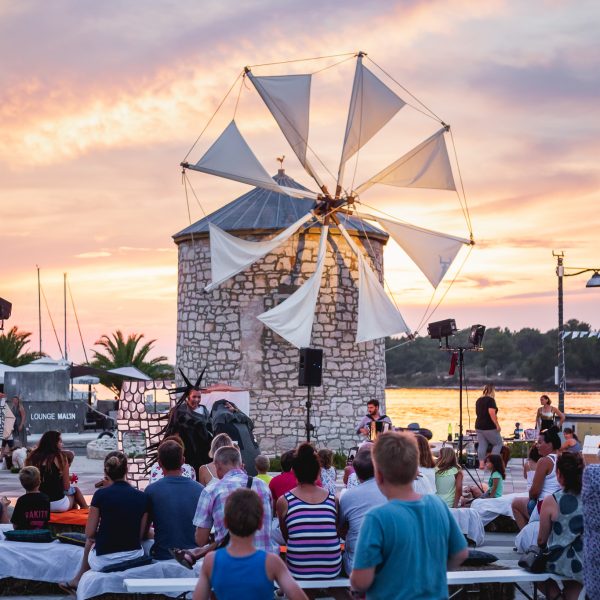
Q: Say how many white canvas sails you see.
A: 8